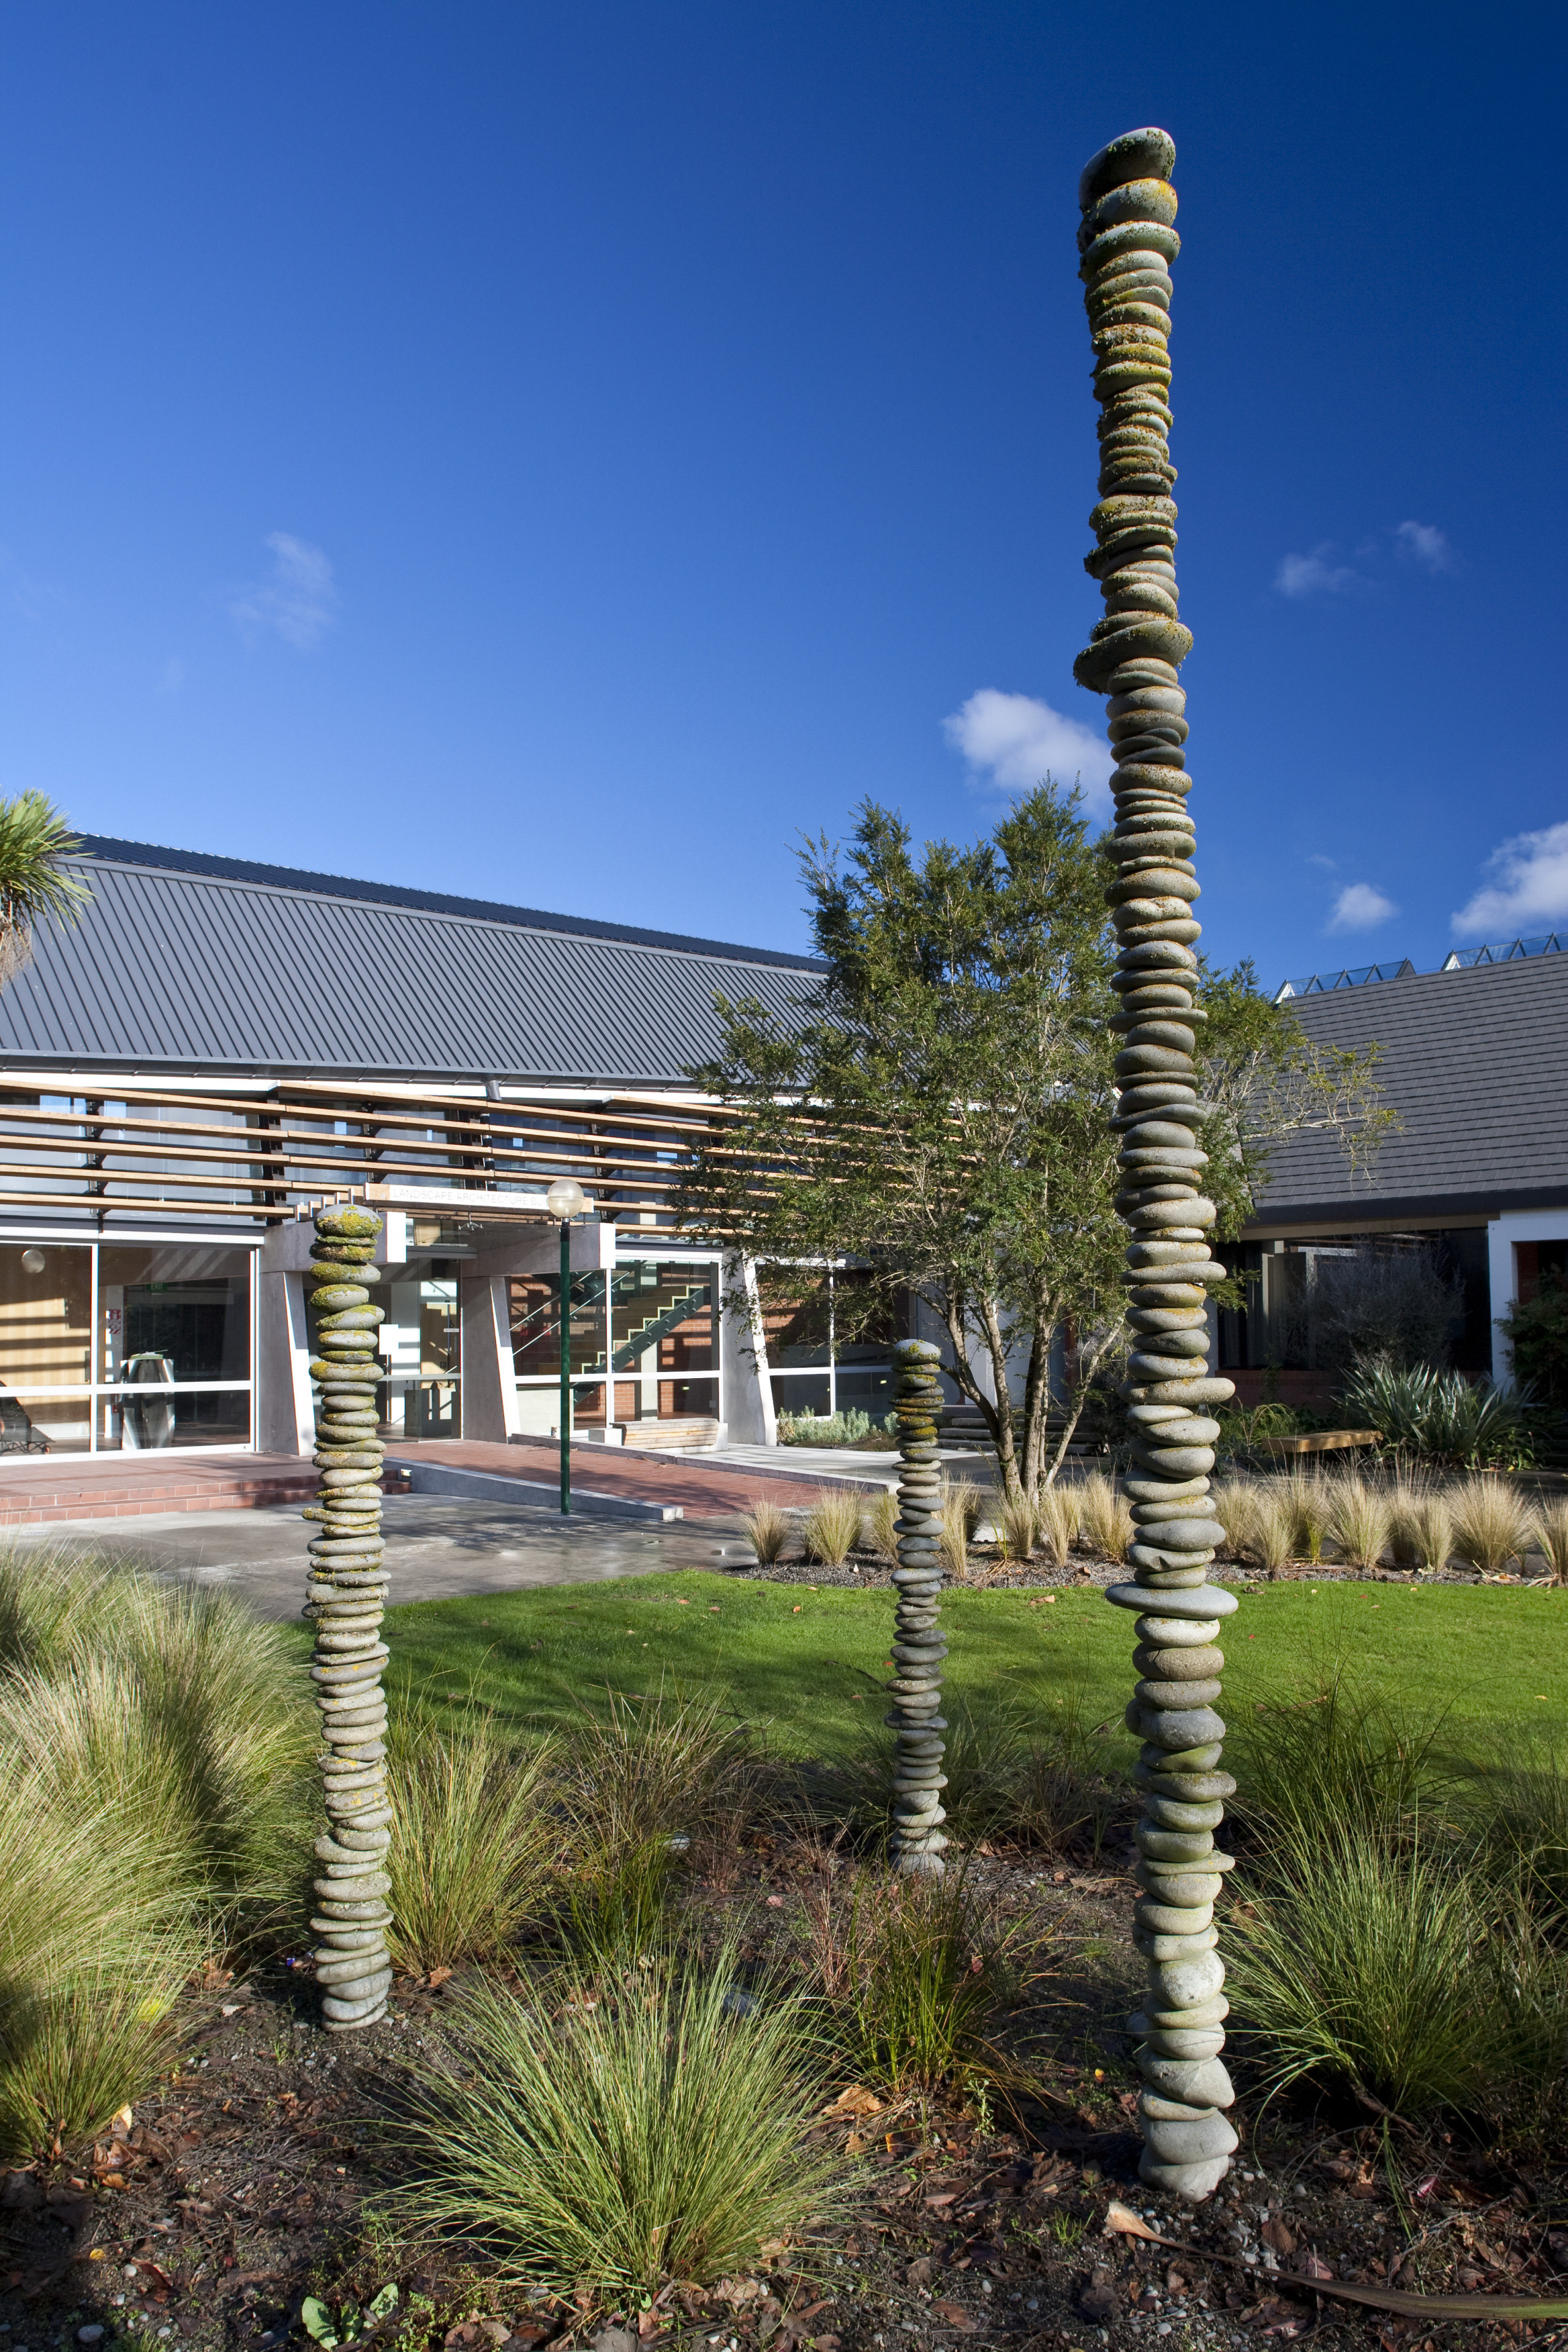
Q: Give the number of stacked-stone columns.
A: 3